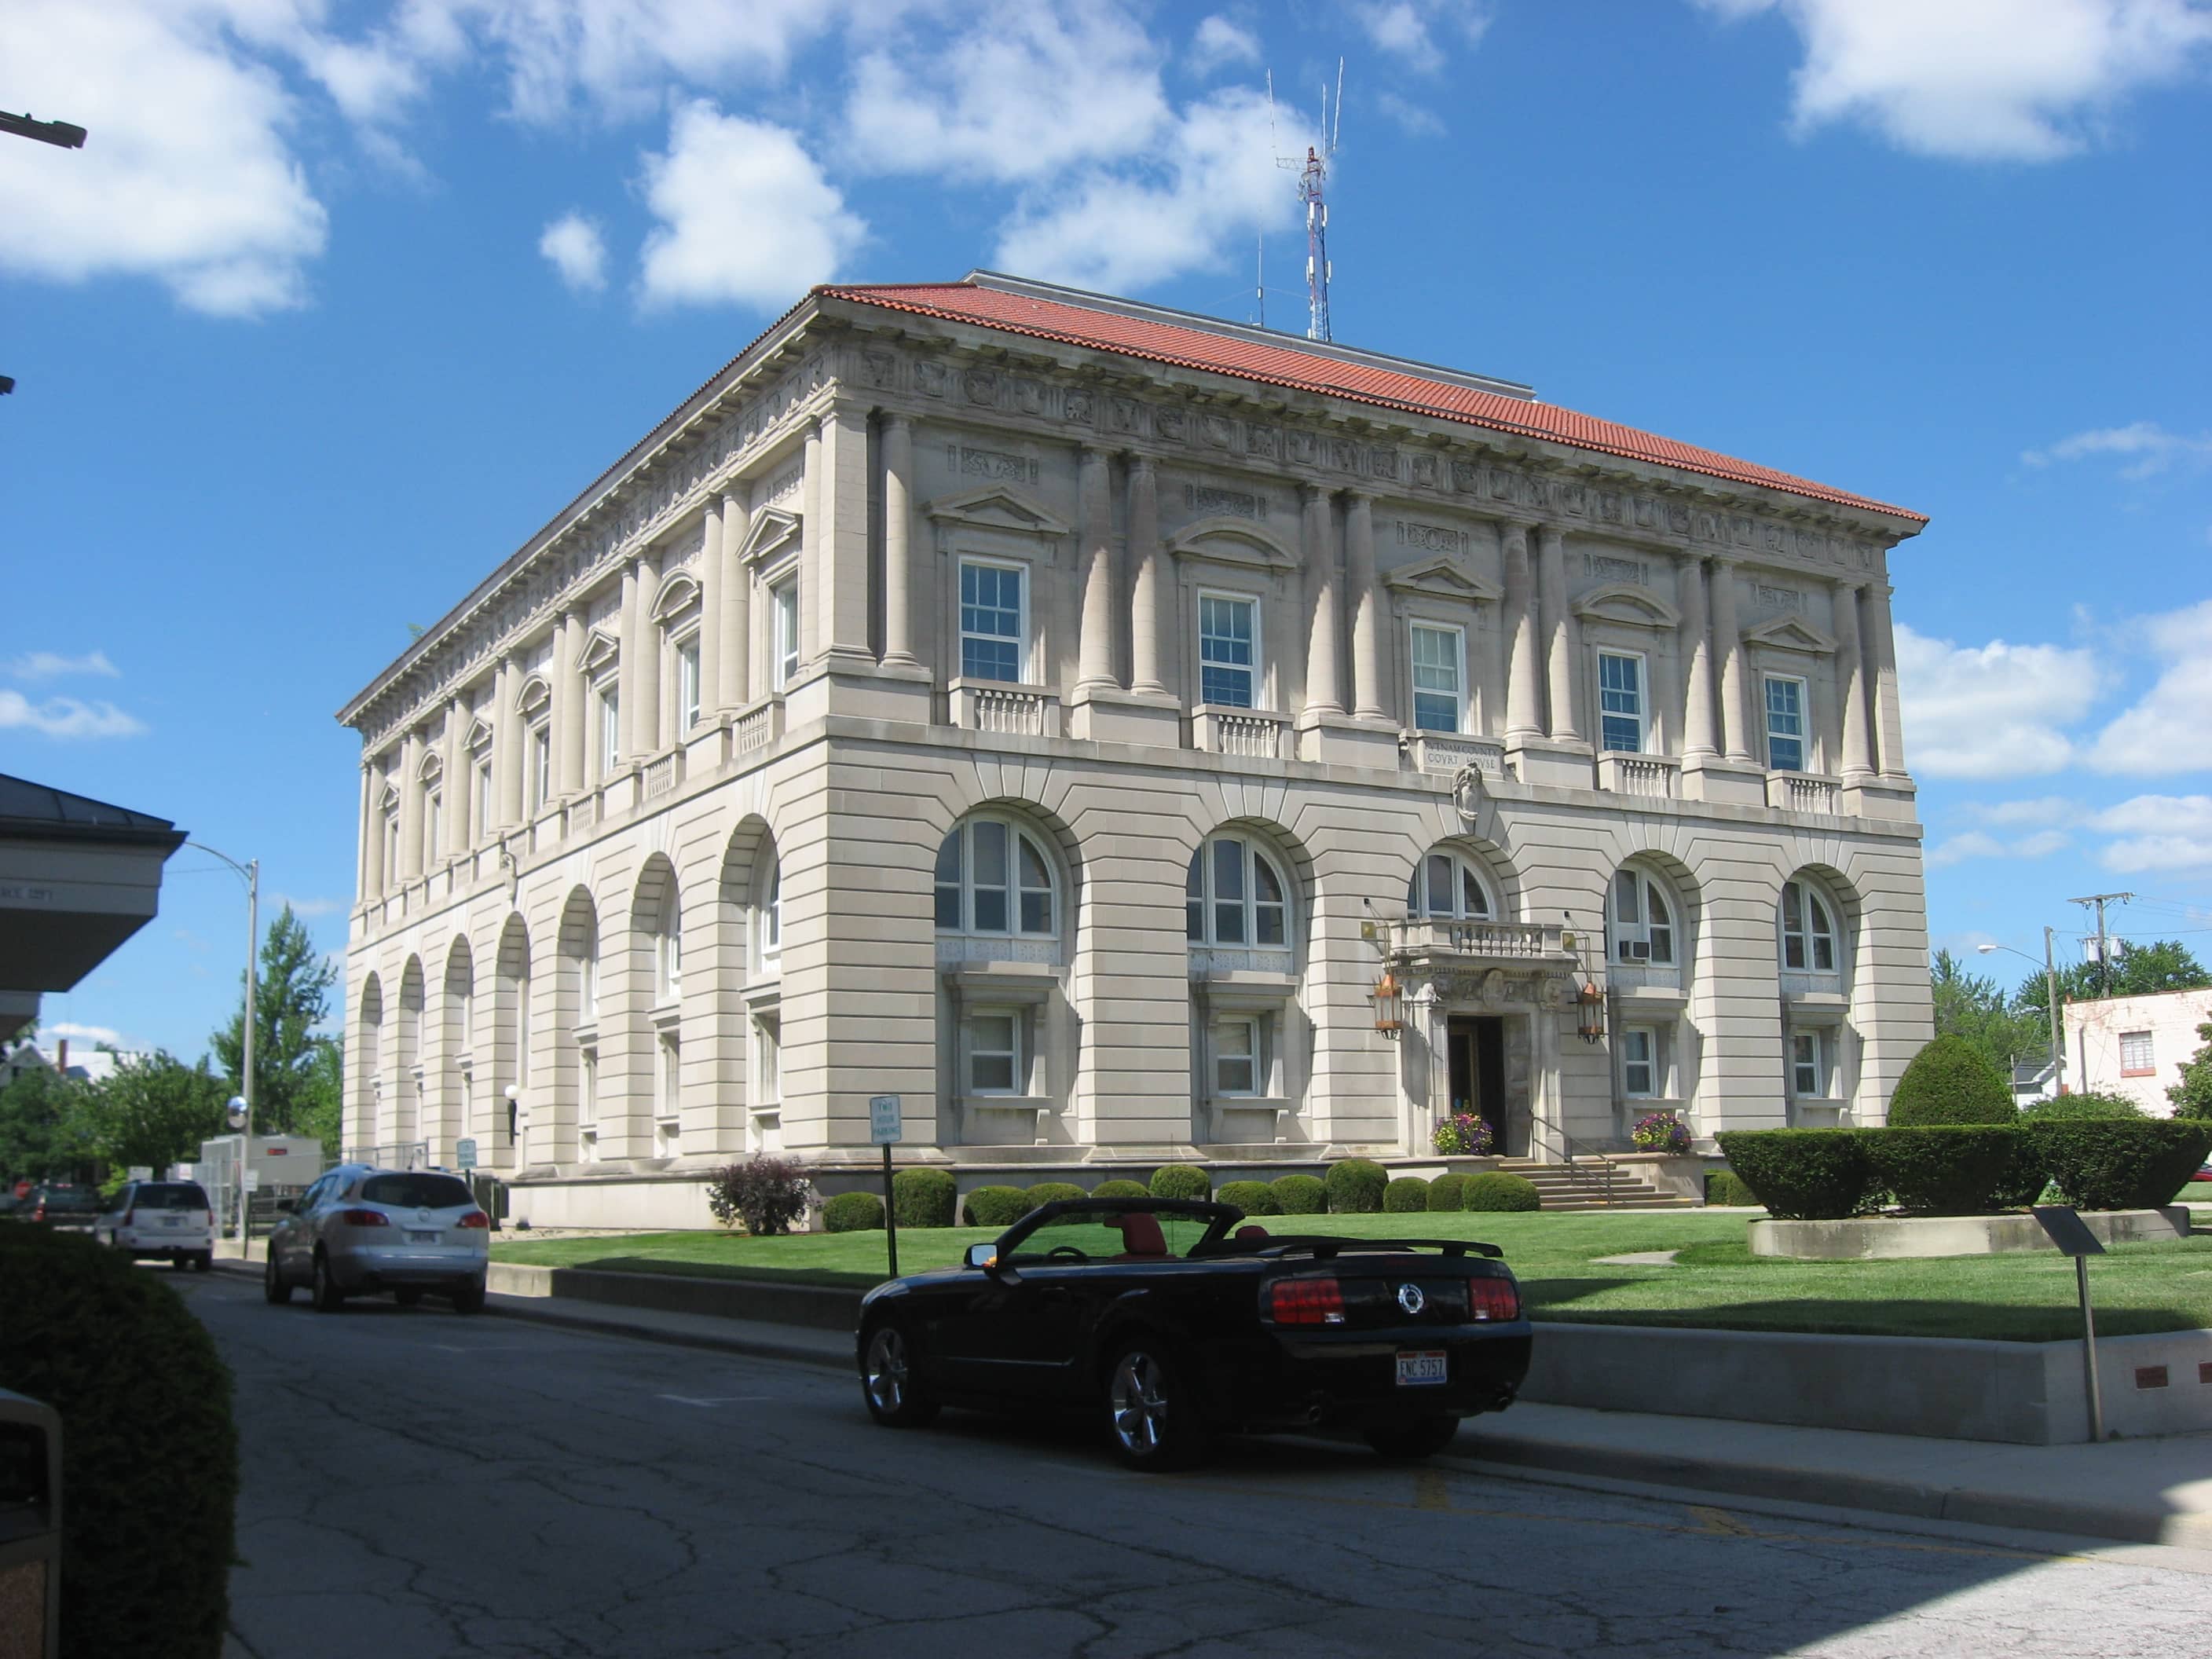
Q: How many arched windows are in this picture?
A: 12